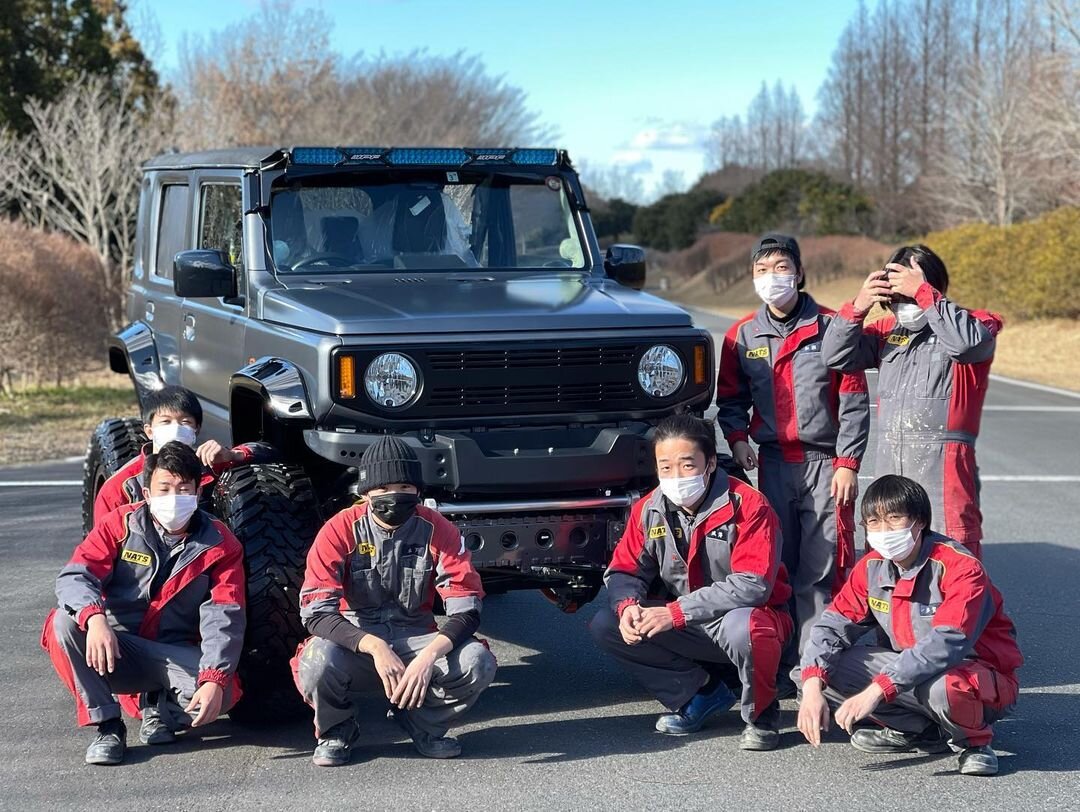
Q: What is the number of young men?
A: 7